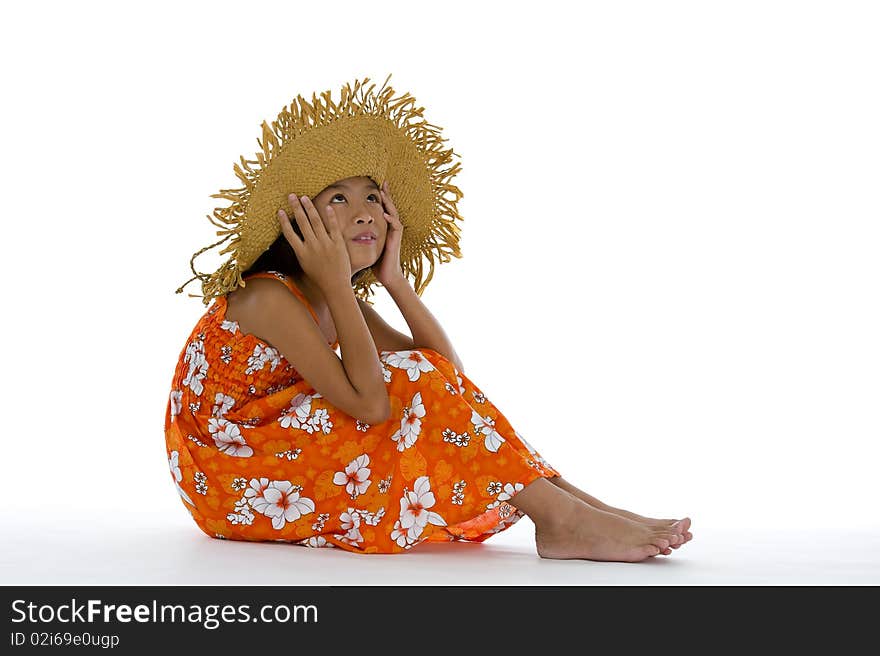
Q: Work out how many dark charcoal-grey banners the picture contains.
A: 1